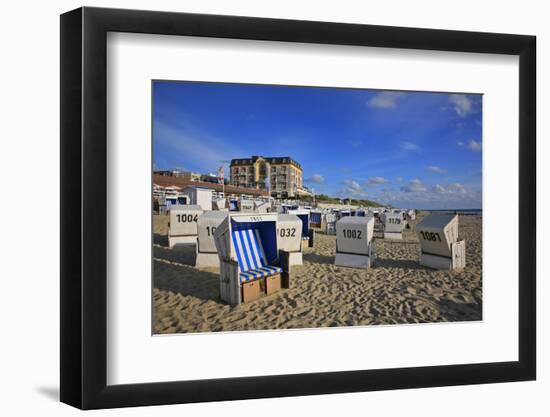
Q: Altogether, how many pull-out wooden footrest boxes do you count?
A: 2